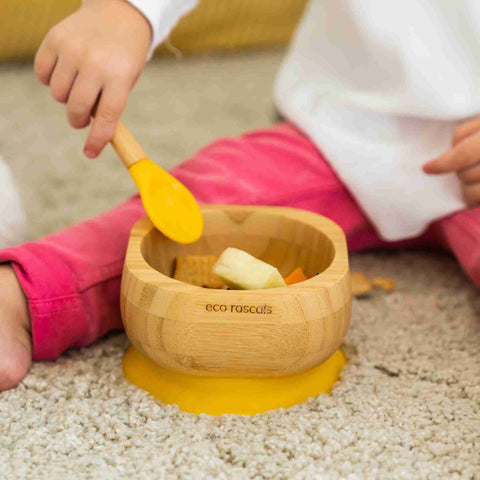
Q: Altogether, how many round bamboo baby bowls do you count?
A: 1